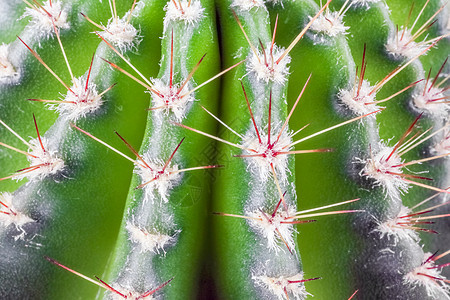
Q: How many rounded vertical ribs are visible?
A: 6